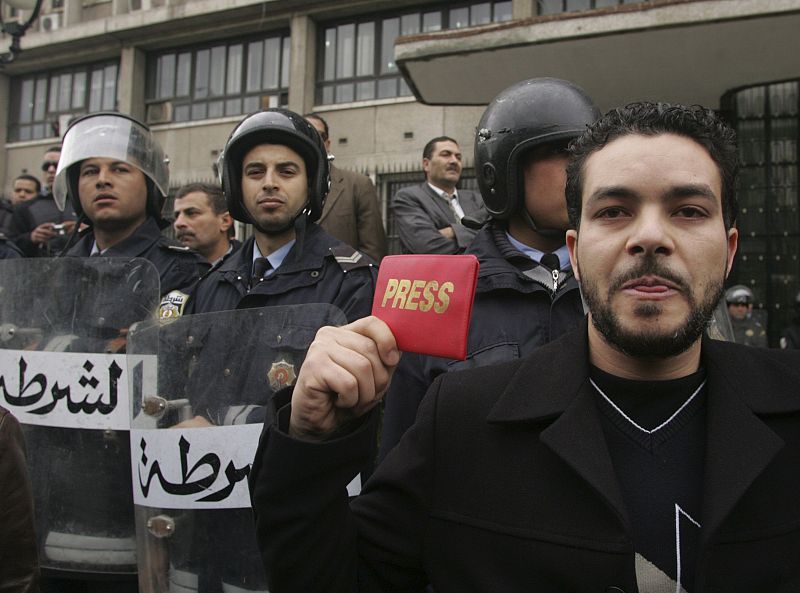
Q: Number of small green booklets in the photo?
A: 0